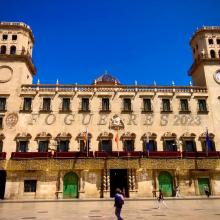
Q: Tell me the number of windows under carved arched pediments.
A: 10